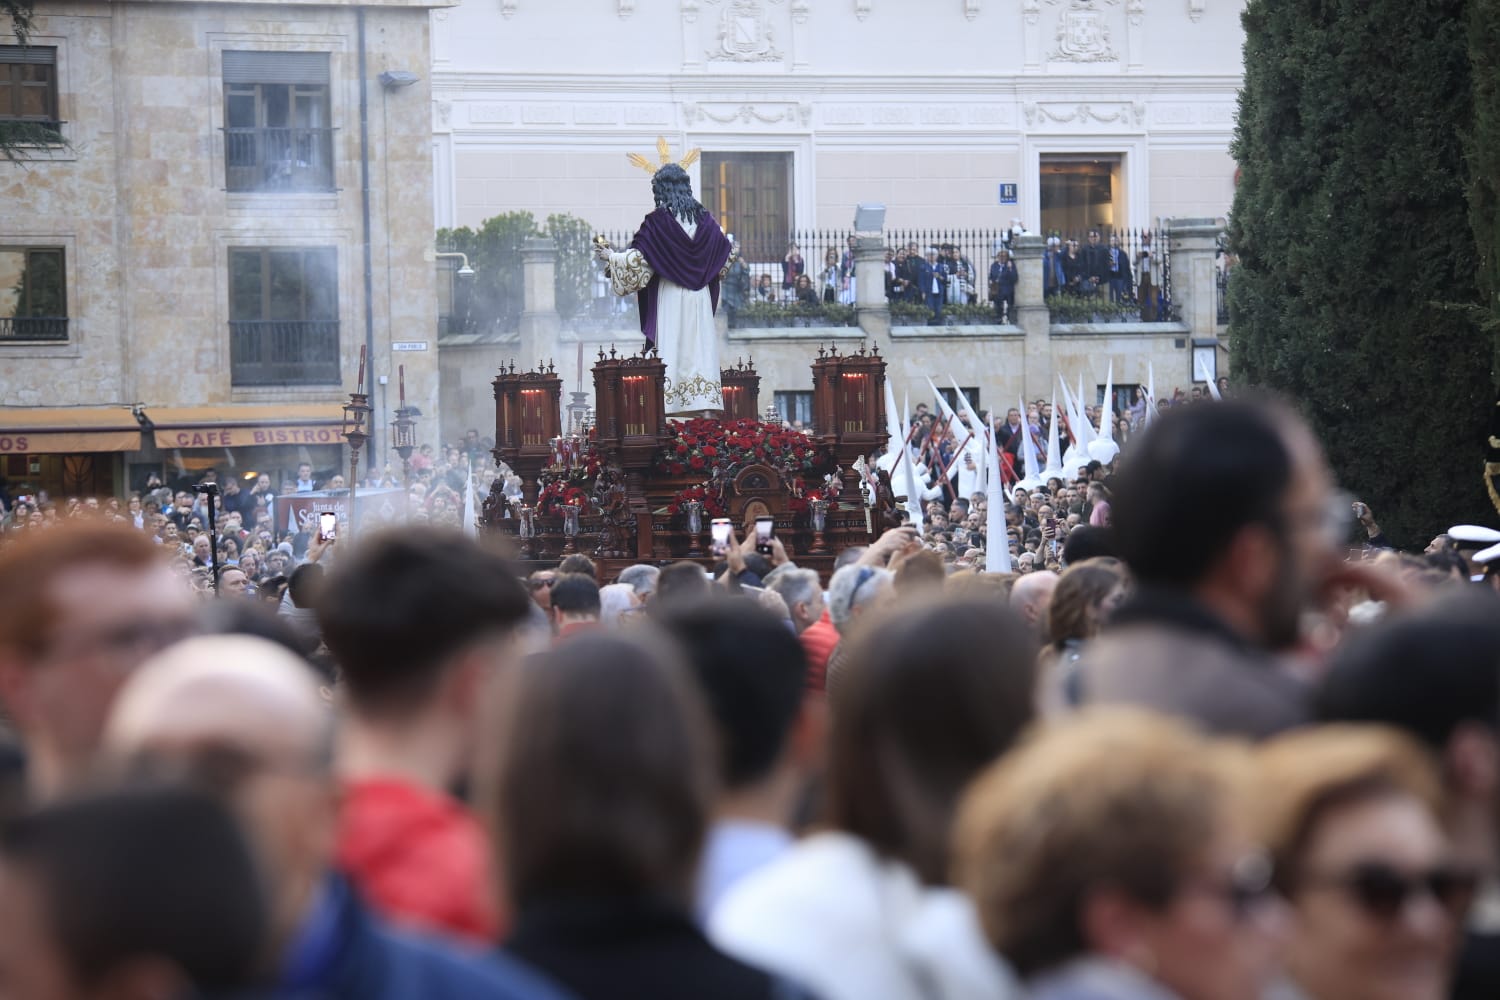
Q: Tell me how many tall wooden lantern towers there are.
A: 4